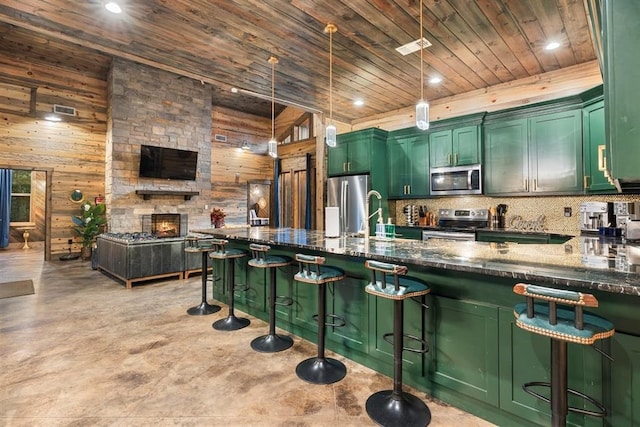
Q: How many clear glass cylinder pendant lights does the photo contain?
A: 3